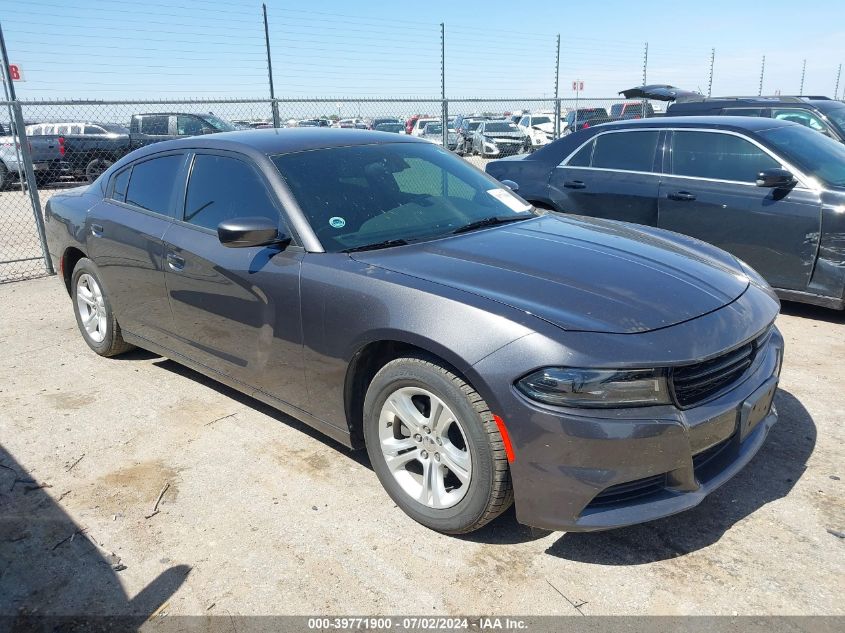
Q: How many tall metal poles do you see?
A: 9